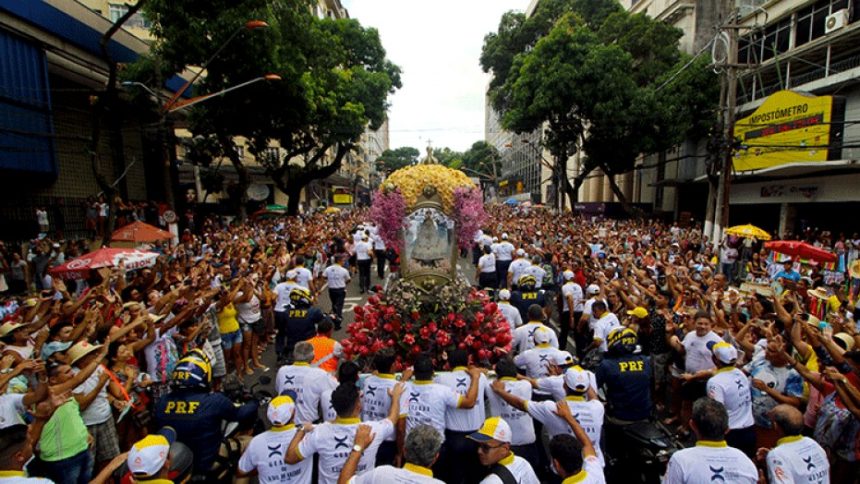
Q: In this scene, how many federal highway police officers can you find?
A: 4